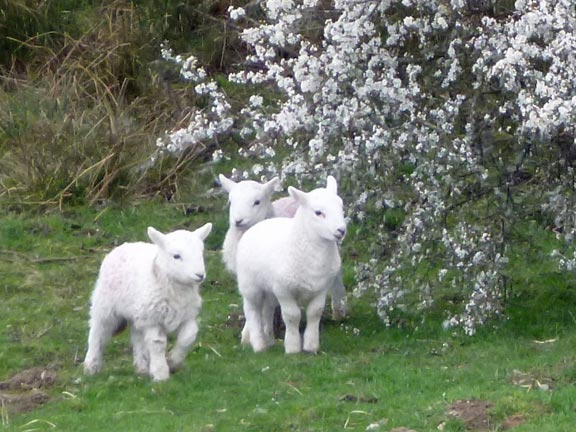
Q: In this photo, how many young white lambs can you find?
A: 3